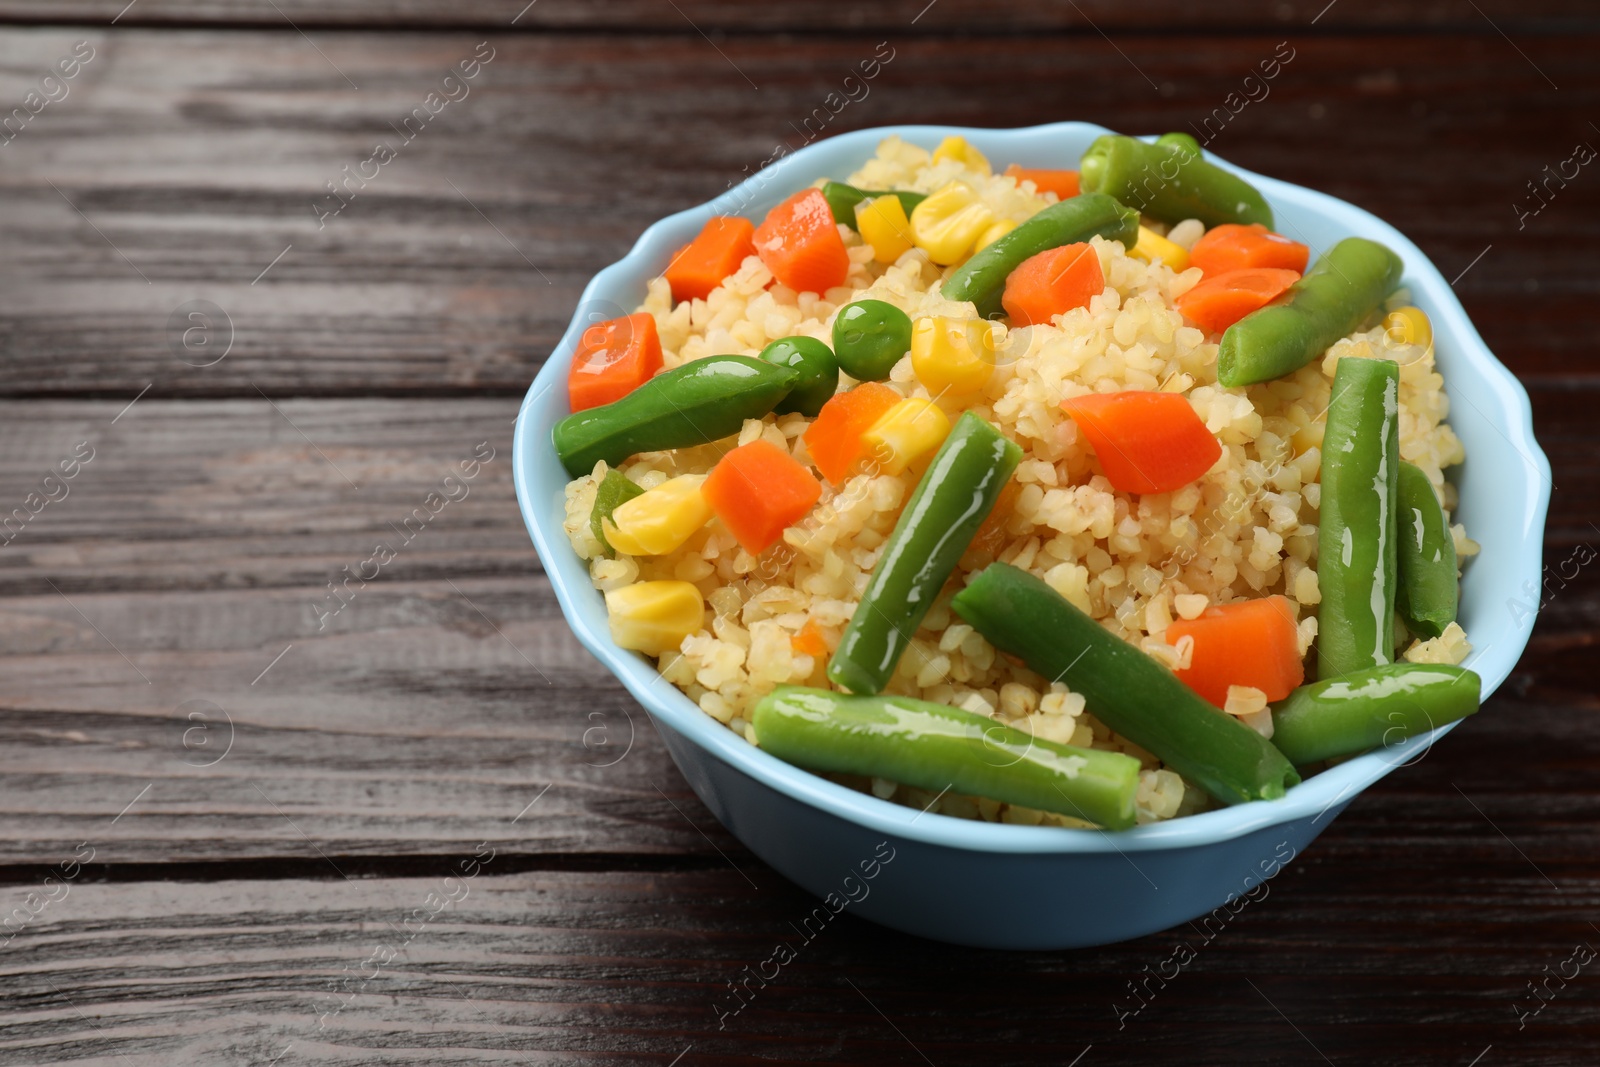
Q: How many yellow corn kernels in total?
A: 10